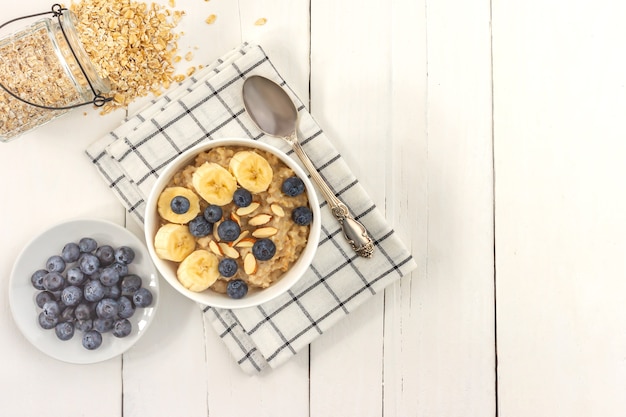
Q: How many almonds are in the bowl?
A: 11